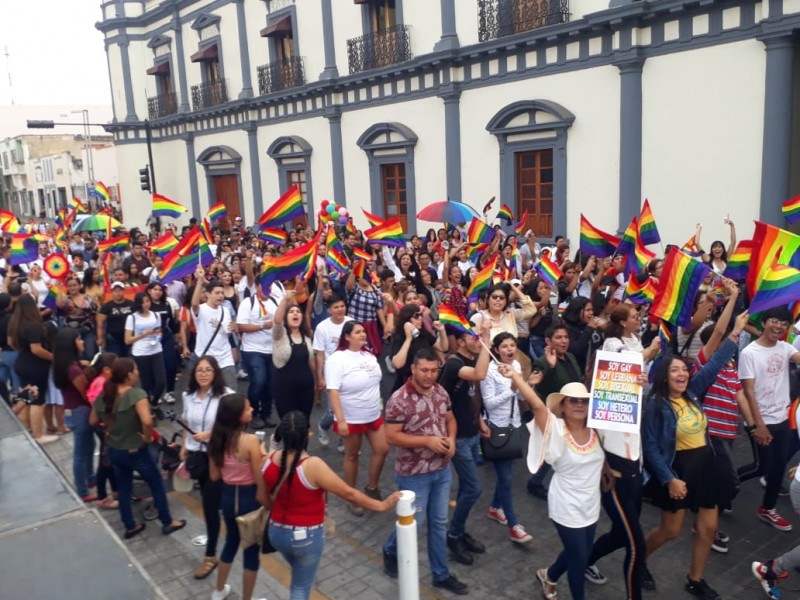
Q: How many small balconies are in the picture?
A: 5